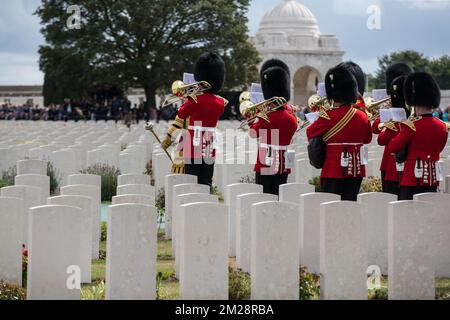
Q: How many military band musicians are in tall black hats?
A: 8